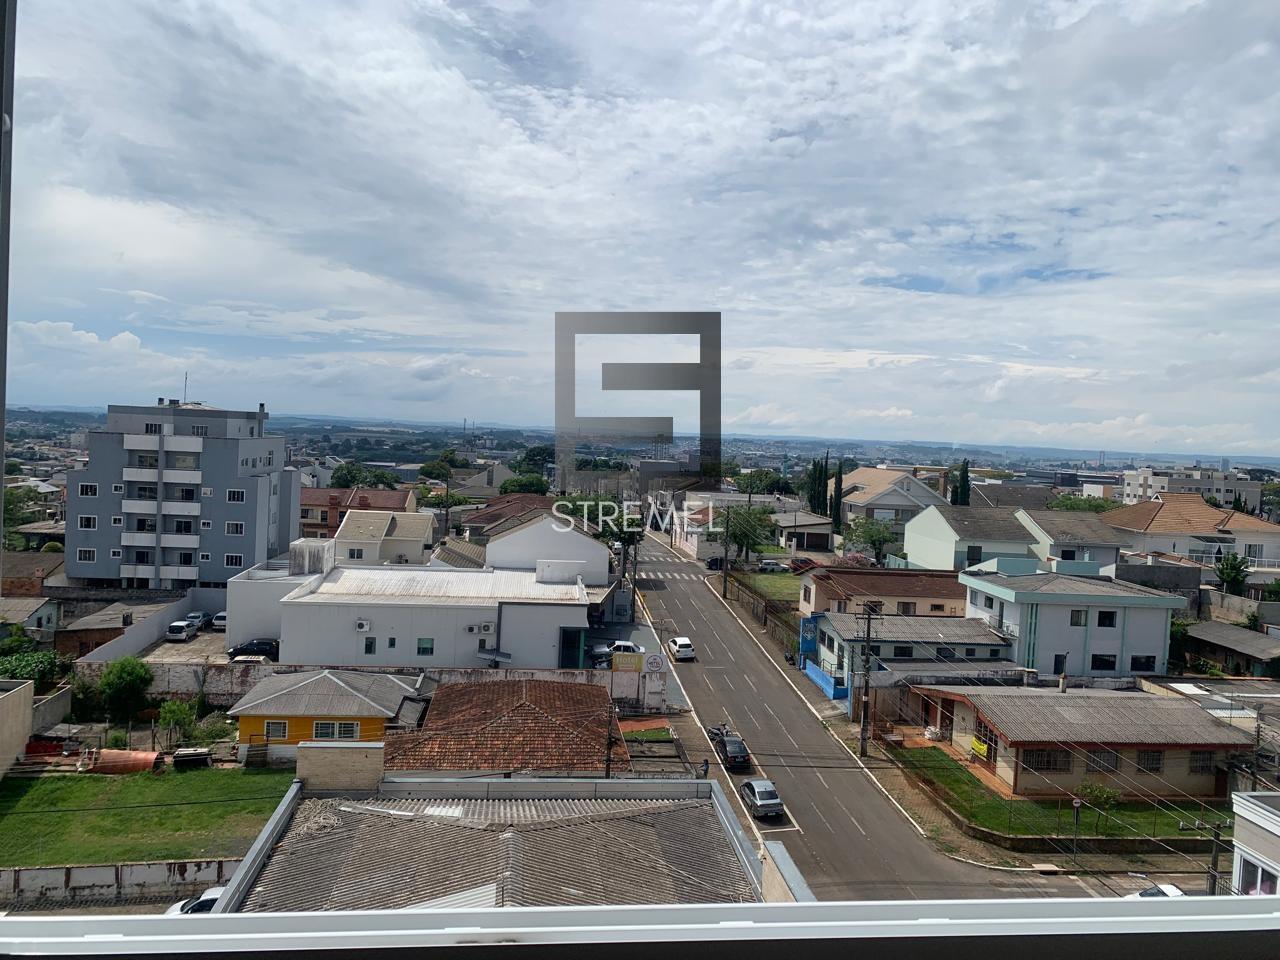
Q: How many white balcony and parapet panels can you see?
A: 10